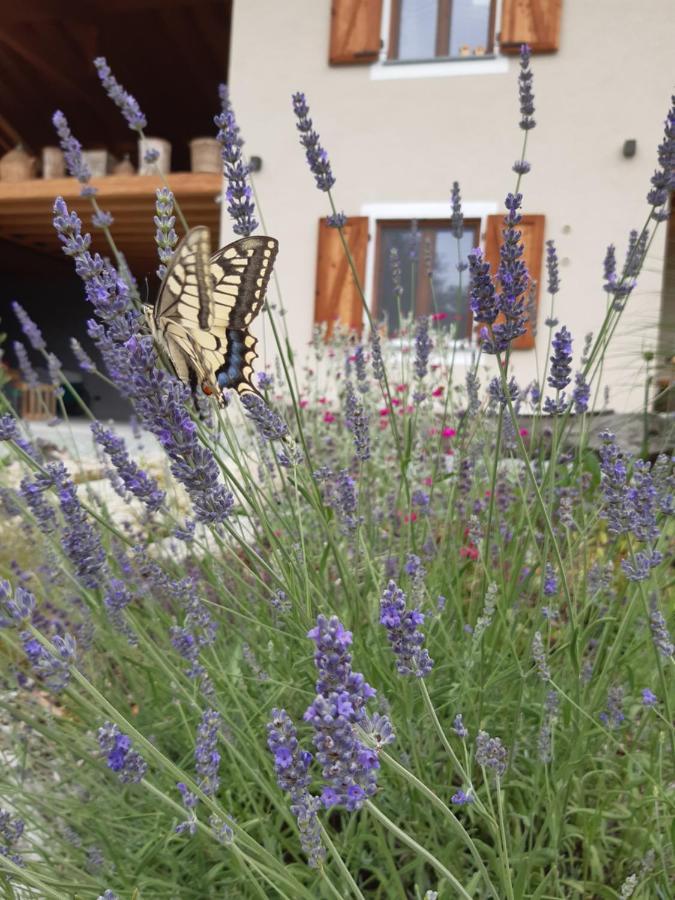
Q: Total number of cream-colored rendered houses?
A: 1